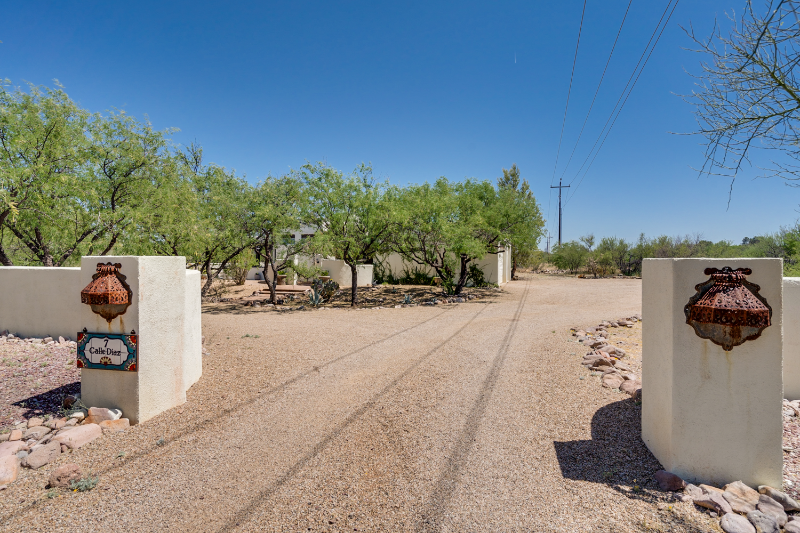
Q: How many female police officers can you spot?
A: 0